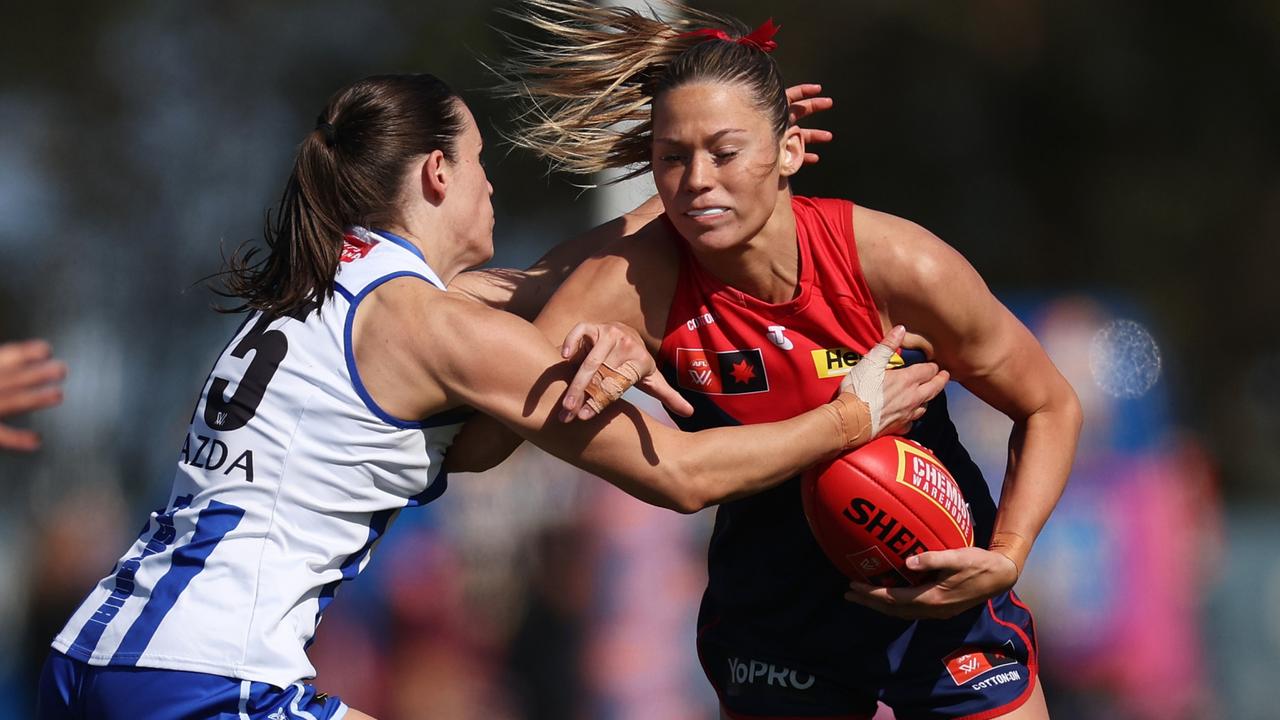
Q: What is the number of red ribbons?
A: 1